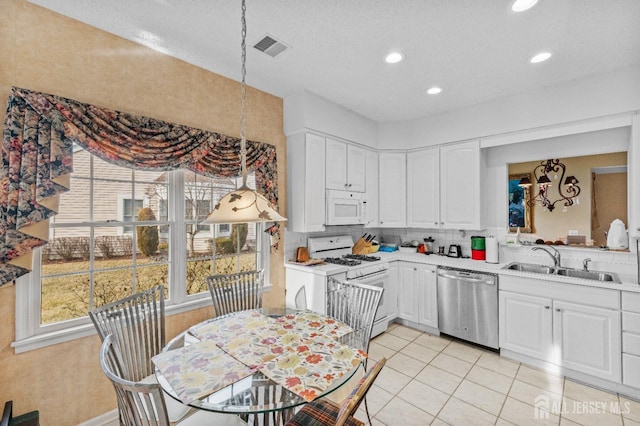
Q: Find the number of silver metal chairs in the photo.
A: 4